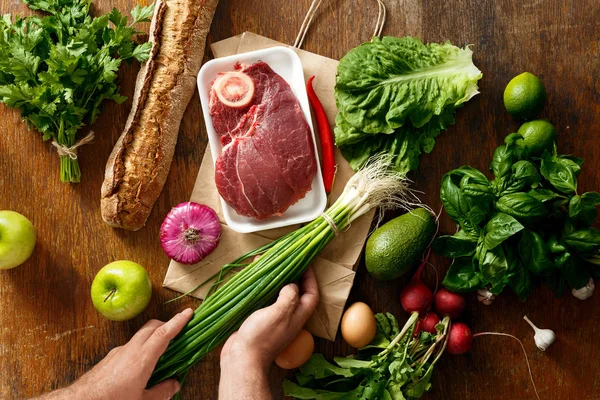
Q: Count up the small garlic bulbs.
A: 3